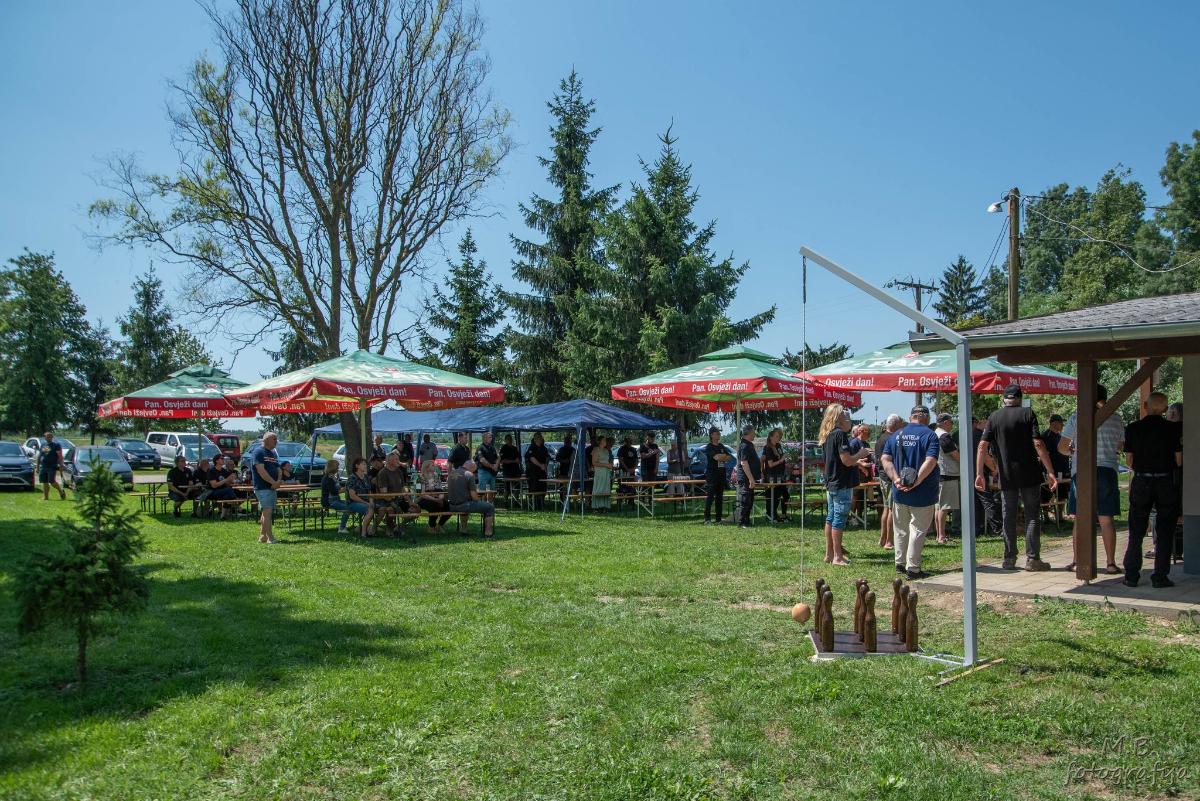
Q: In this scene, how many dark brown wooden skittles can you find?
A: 9